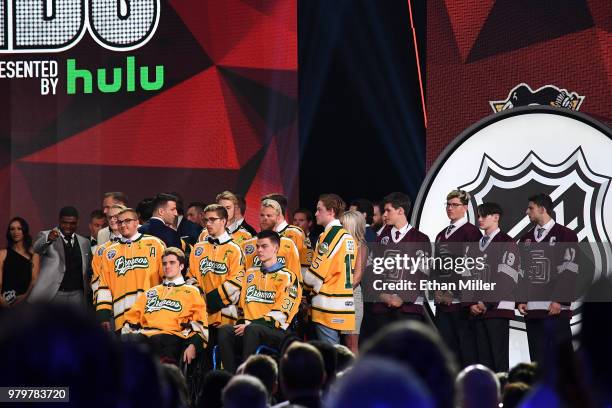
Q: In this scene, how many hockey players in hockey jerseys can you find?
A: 13